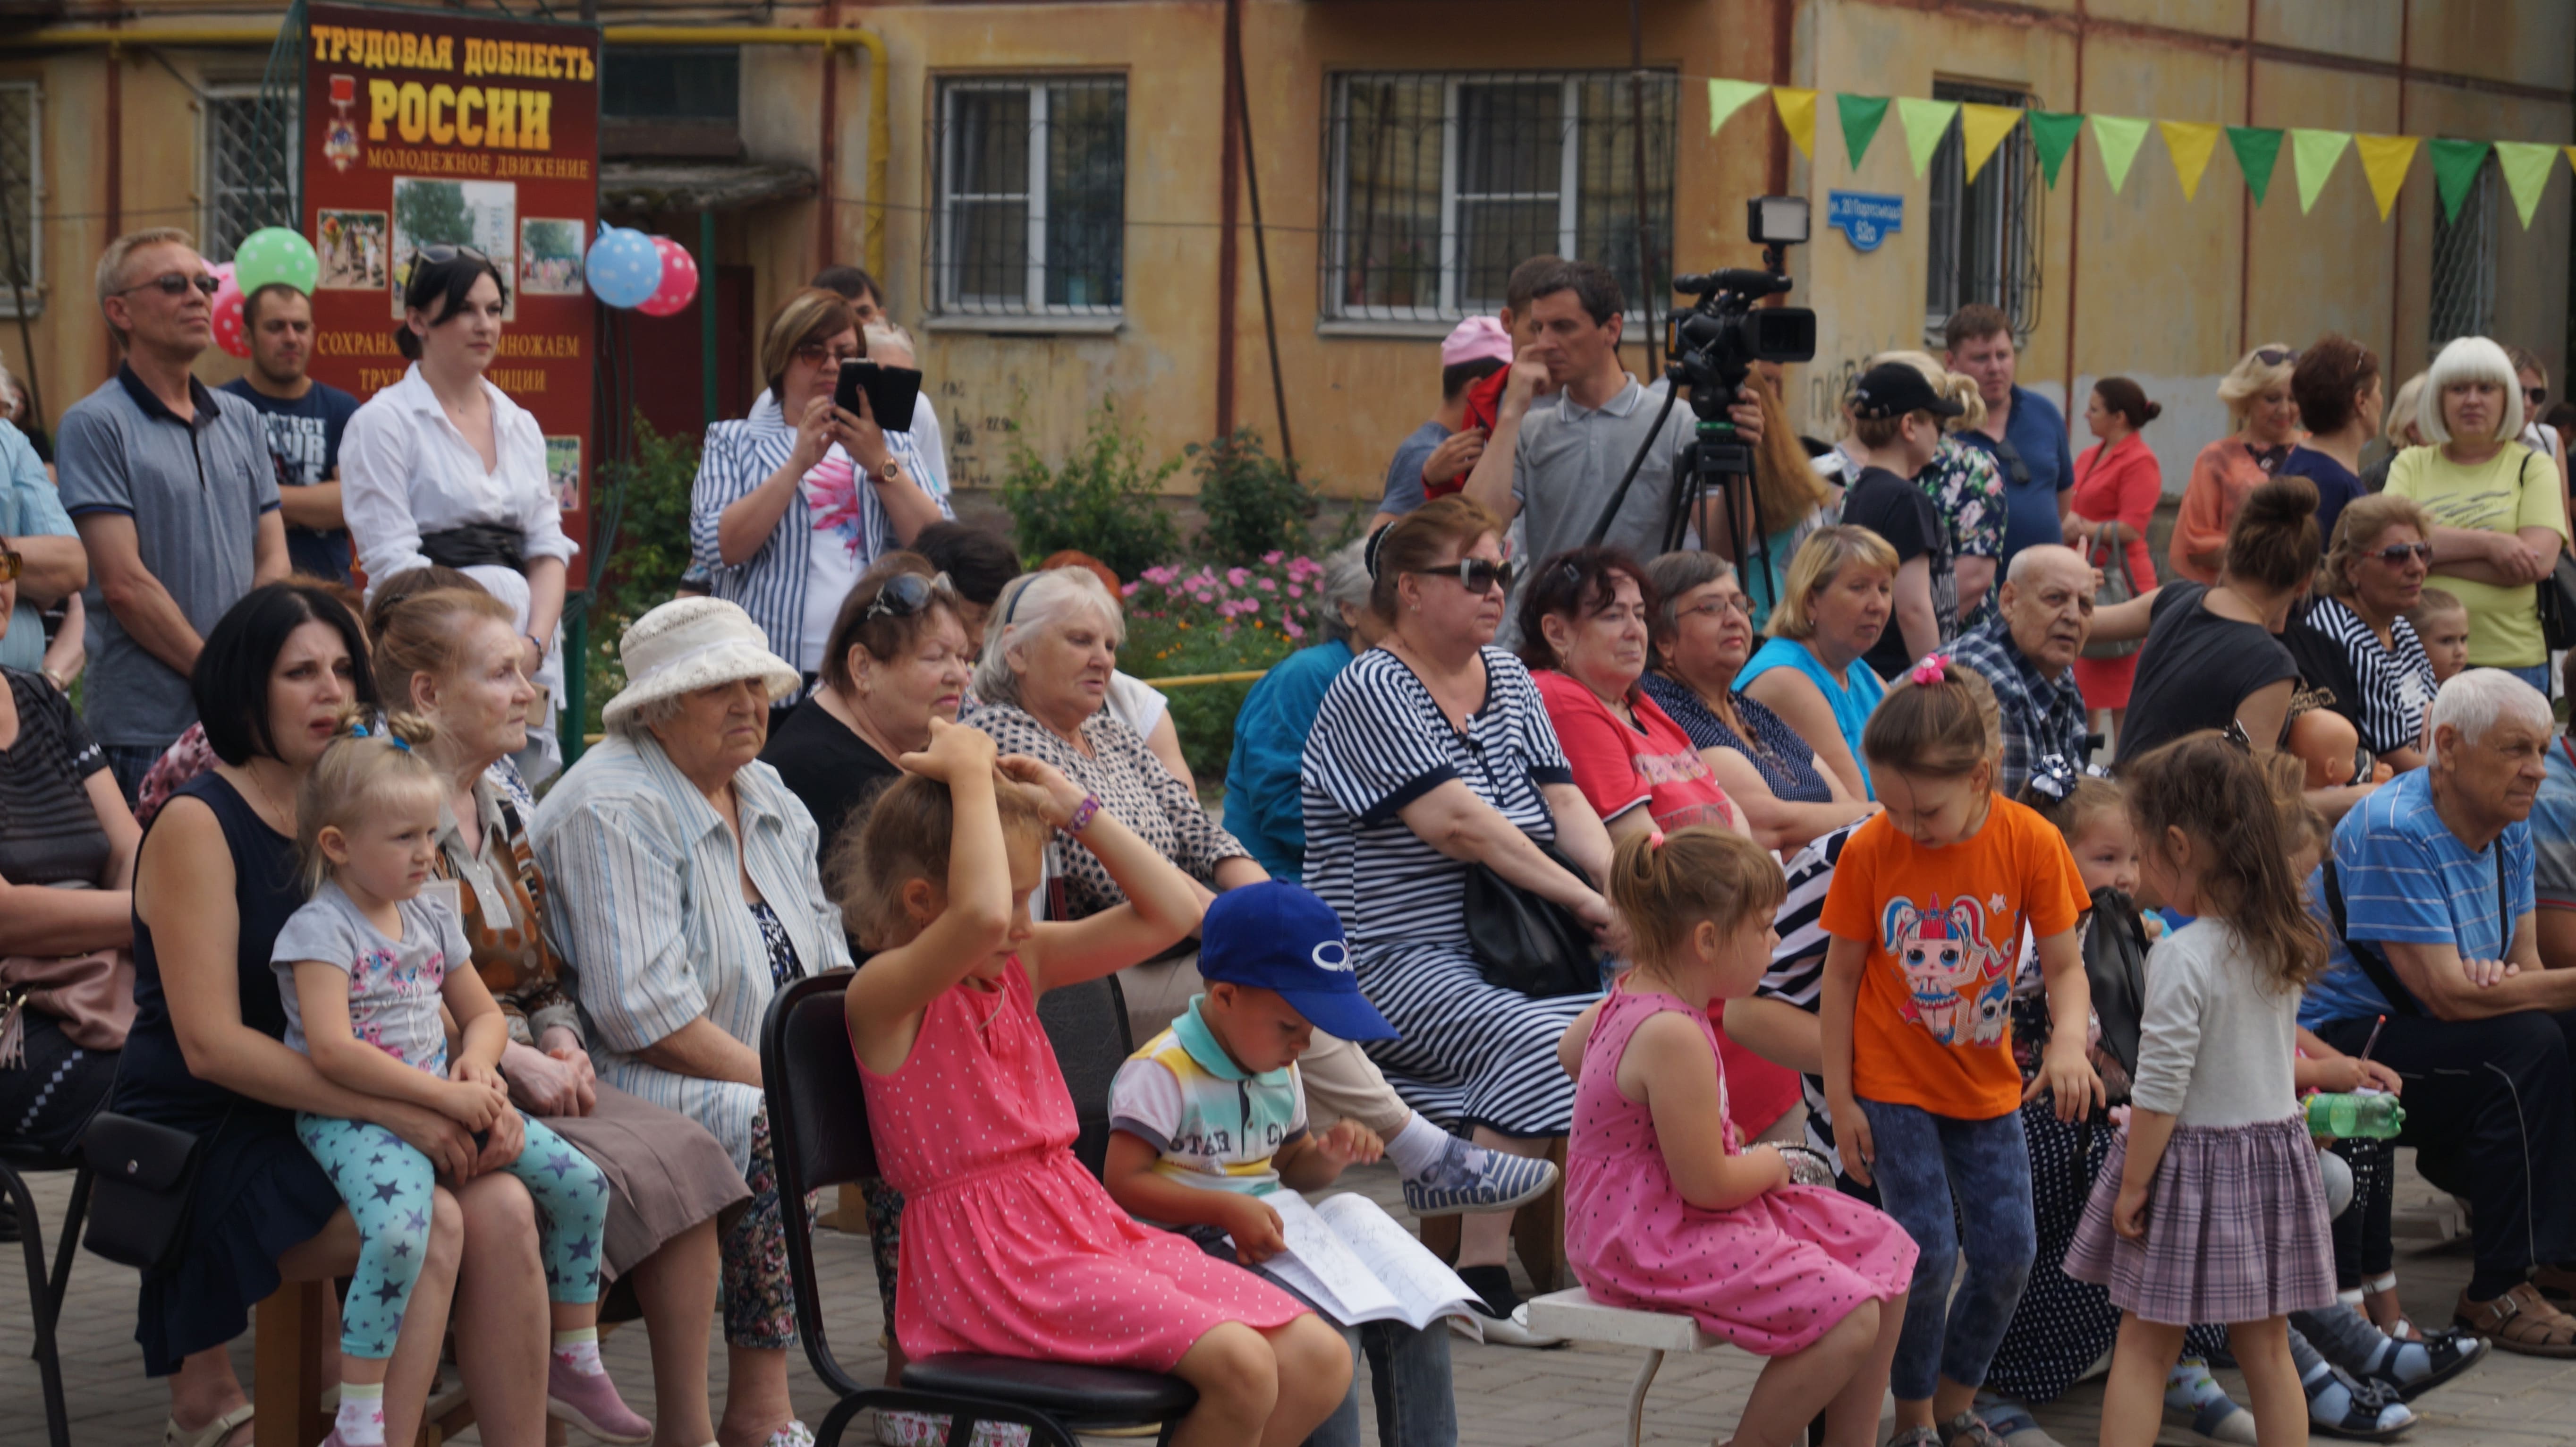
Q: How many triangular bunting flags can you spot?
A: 14